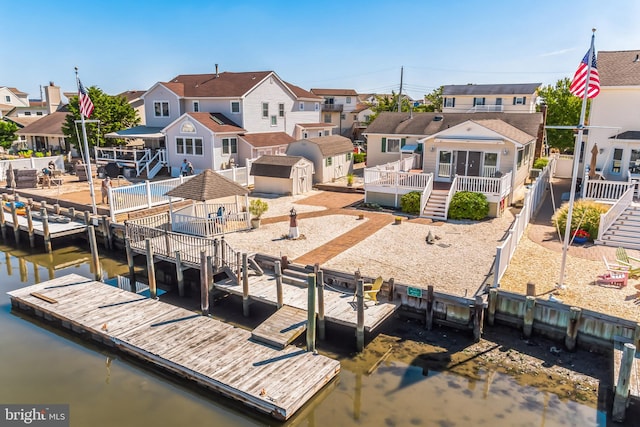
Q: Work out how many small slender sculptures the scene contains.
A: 1